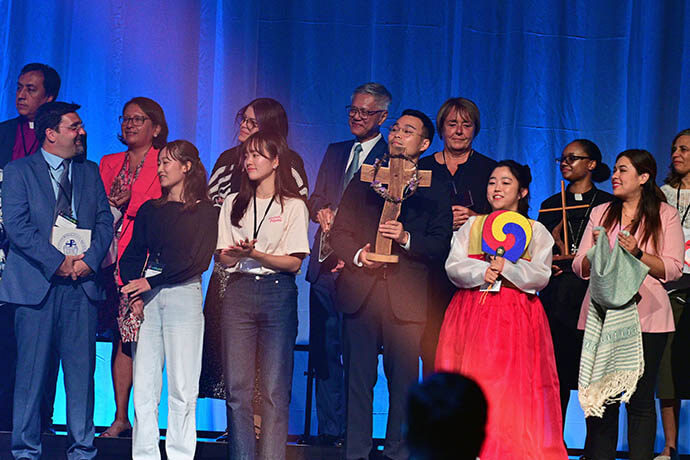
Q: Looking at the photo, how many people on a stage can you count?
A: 13